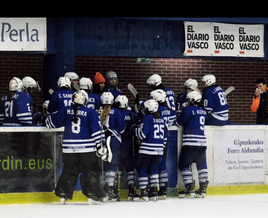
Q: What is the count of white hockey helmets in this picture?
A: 14